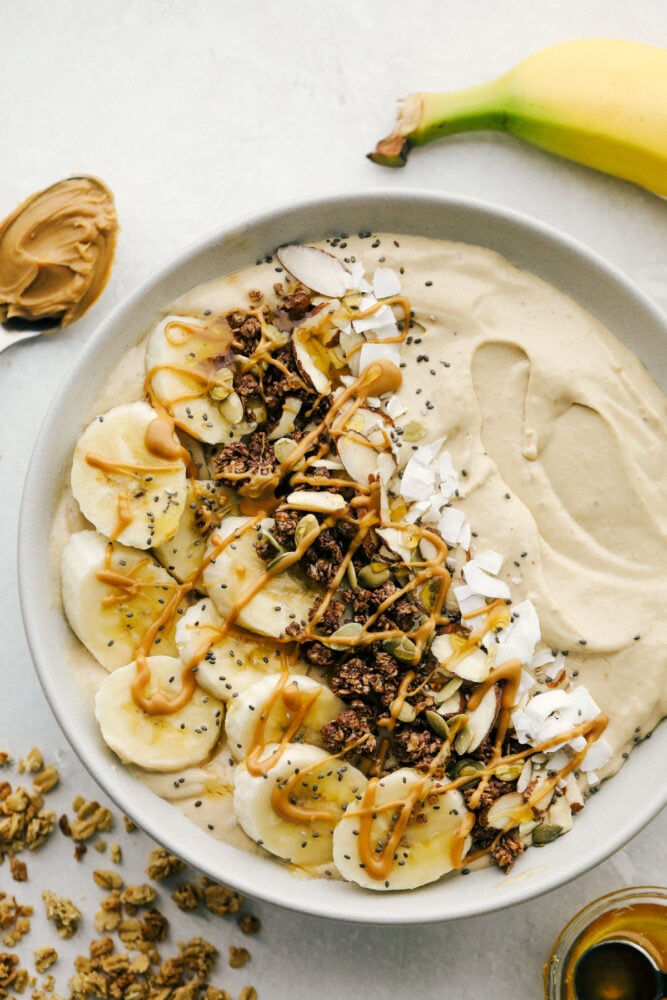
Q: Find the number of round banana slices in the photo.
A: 10